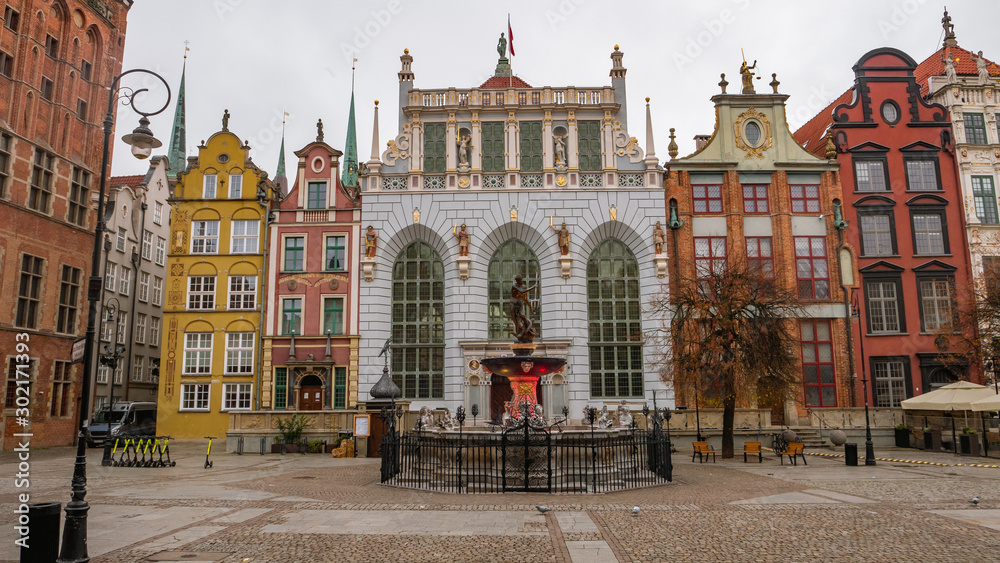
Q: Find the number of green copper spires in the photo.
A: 3